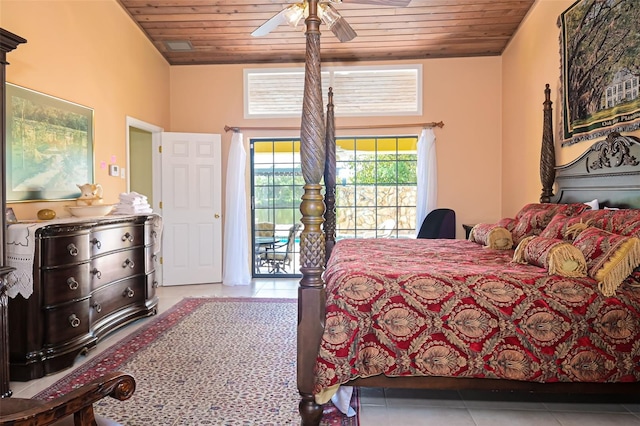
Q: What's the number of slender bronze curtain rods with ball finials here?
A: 1